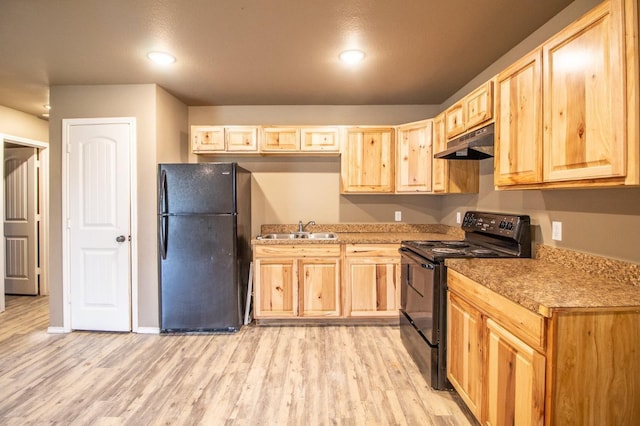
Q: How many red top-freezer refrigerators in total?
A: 0